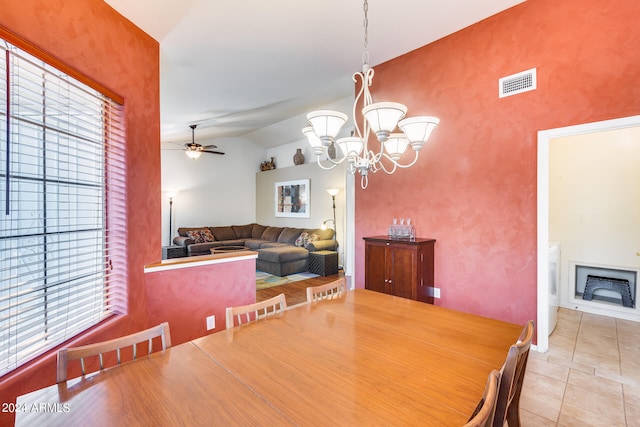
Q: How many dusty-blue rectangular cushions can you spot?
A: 0